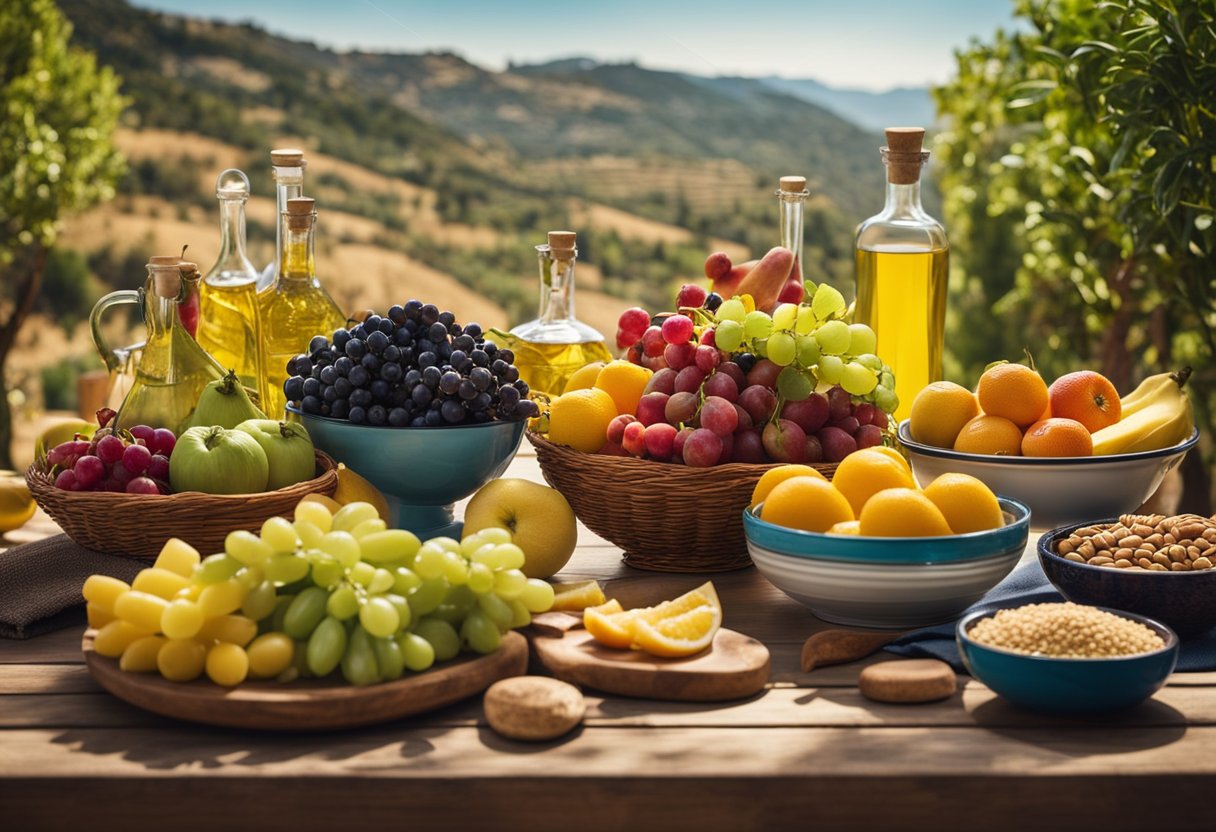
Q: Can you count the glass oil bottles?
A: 7